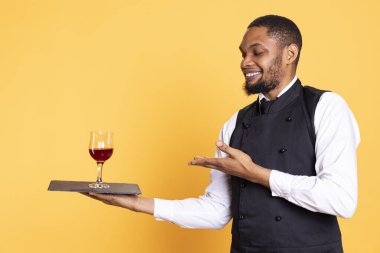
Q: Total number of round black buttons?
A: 6